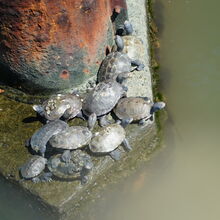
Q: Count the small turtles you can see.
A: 11